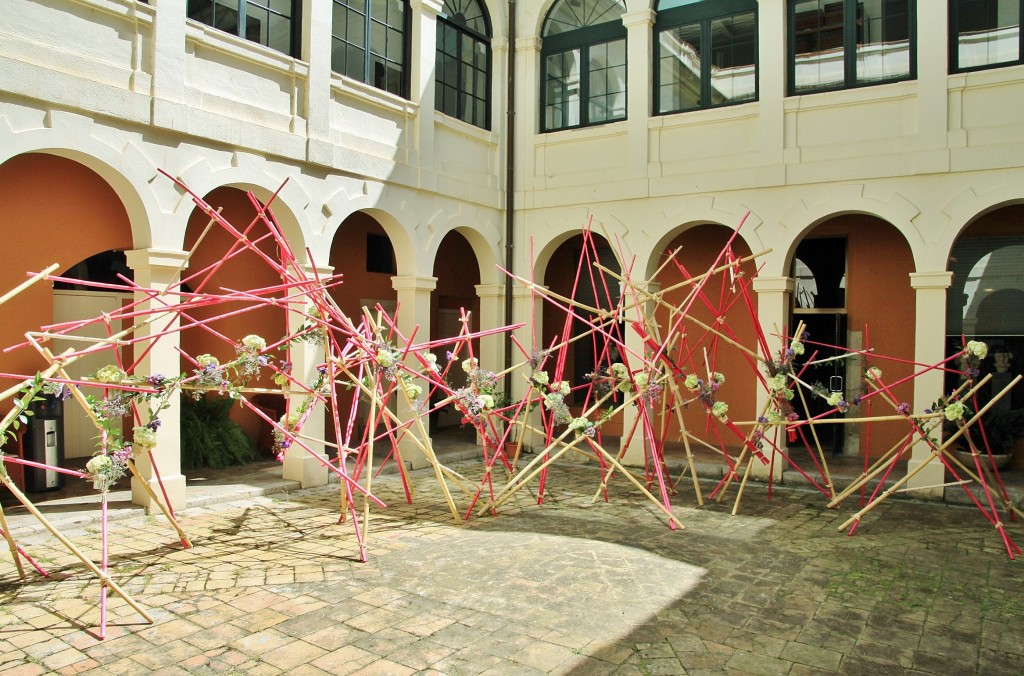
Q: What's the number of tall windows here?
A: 7